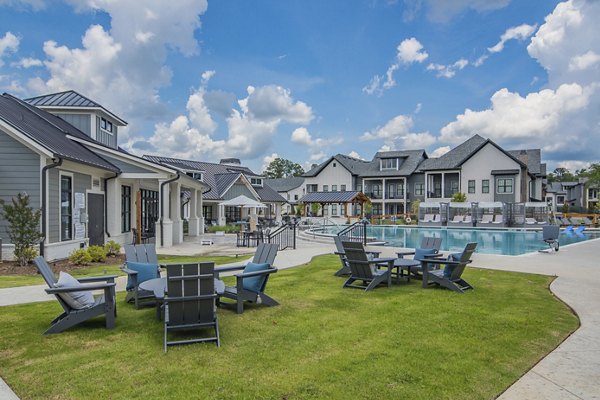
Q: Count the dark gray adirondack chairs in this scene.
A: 8